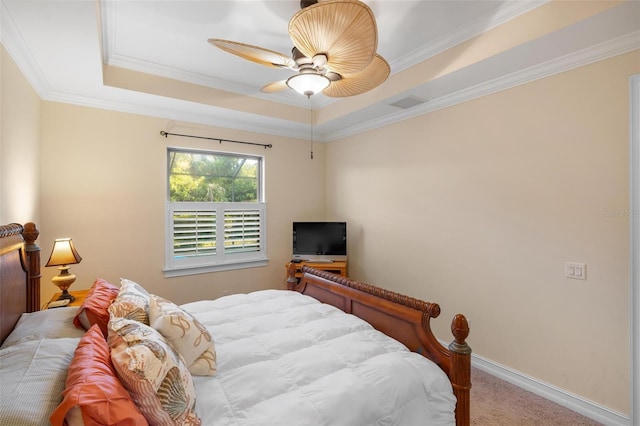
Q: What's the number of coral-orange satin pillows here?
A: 2